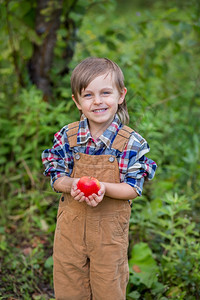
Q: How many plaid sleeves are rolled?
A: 2